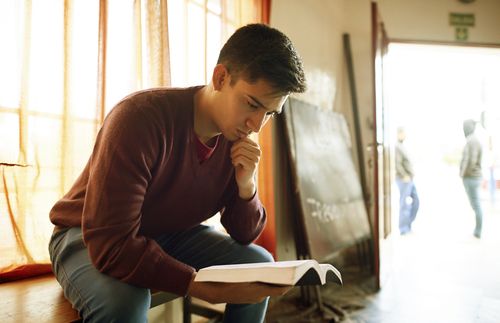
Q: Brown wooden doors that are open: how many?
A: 1